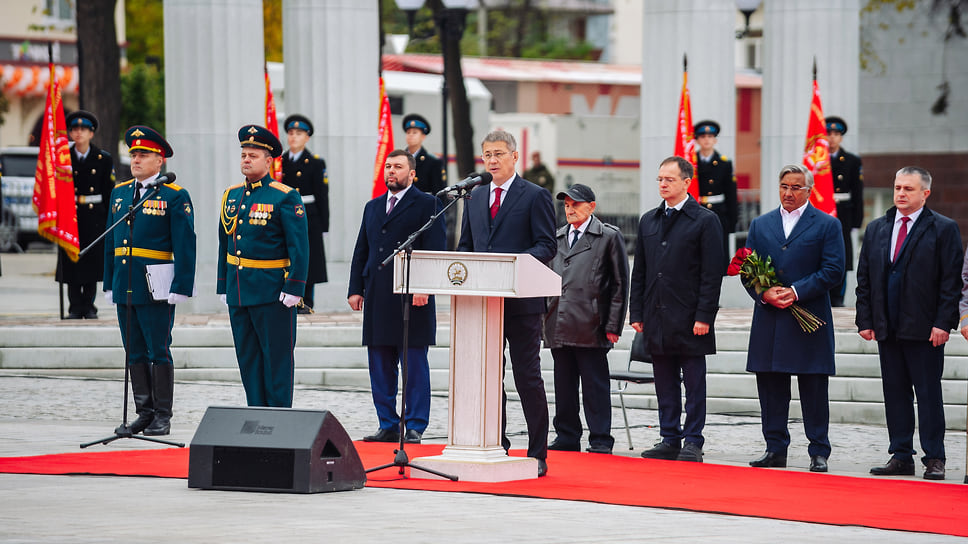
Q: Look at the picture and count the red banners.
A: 5